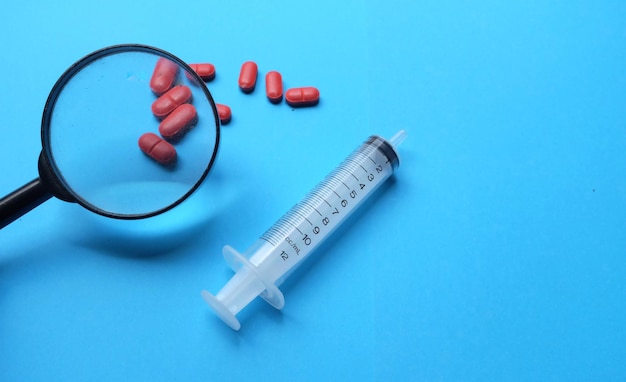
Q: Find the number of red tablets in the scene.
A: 9